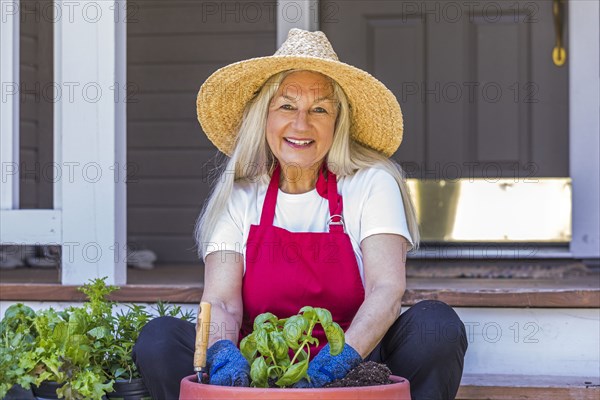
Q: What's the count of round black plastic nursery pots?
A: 2